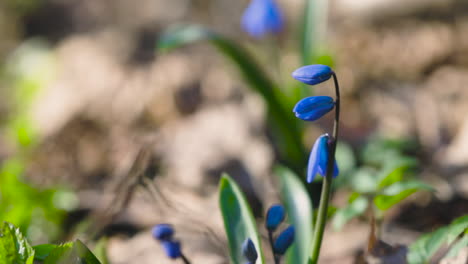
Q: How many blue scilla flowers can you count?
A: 9